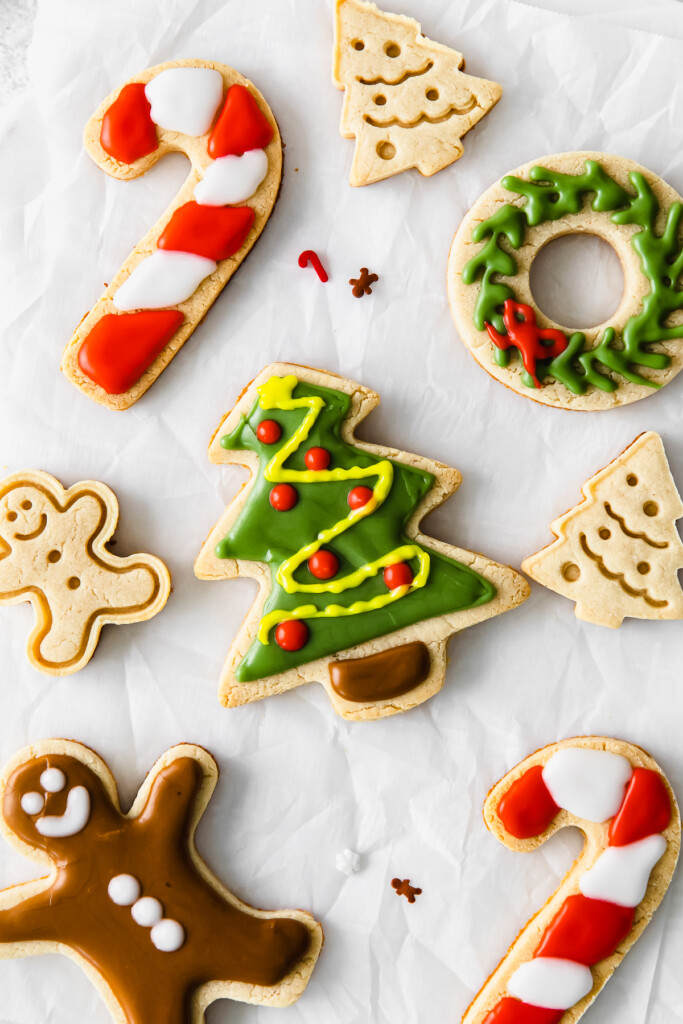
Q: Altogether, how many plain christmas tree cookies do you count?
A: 2